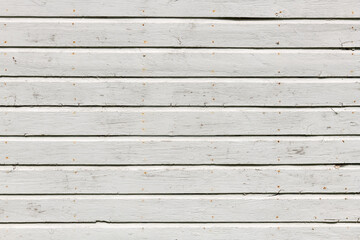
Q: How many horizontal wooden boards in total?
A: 9